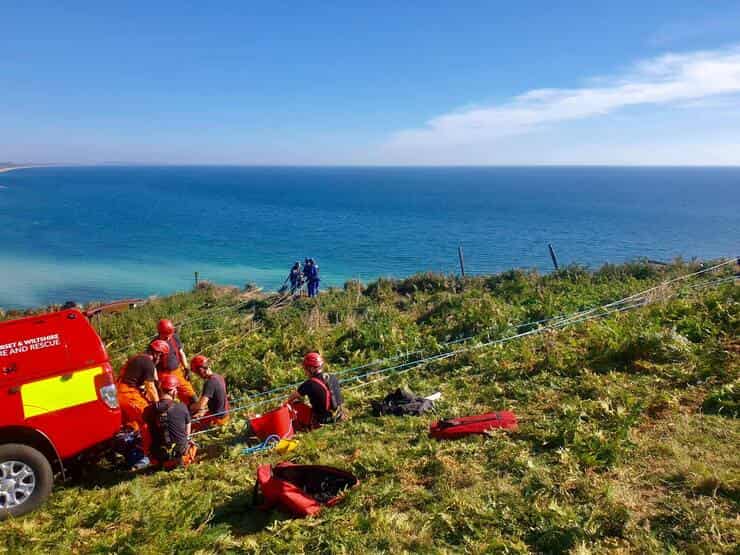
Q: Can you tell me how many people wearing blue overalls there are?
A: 3